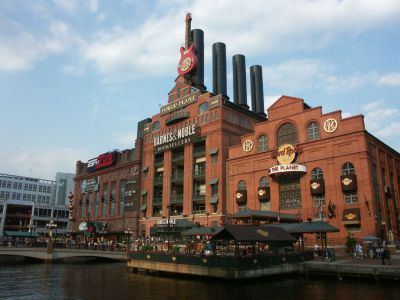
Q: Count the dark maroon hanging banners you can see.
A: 5